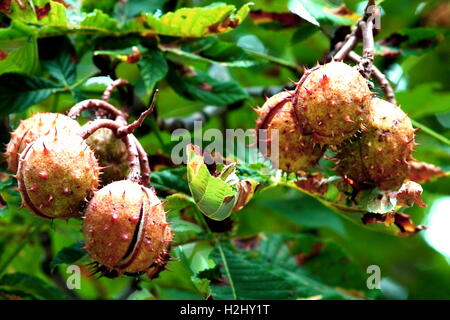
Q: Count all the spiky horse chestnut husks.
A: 7